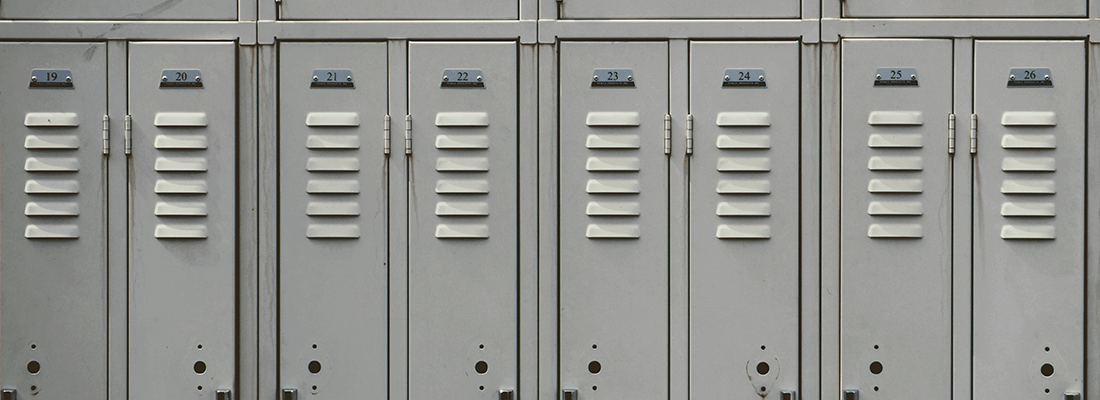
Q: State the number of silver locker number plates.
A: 8